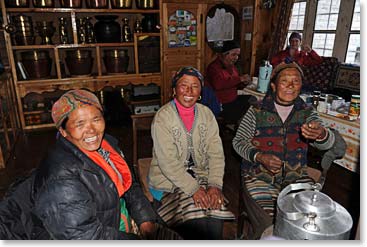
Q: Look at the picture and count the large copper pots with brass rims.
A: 3